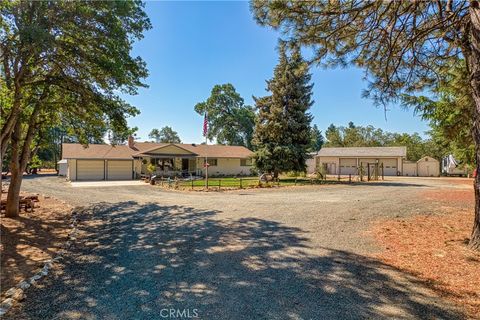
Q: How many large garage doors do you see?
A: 5